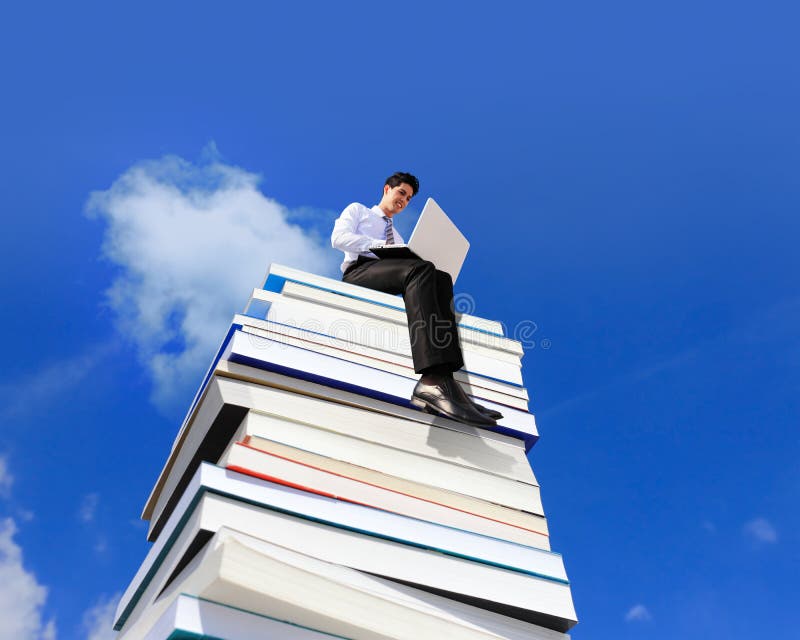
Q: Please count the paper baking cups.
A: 0